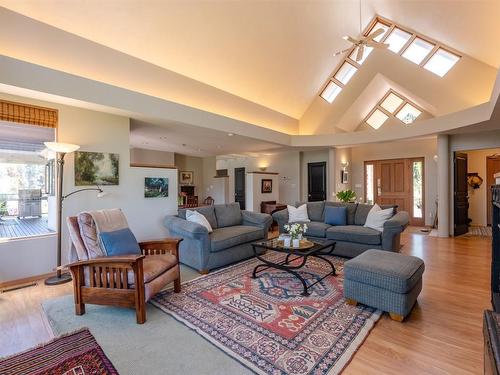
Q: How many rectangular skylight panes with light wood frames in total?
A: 10